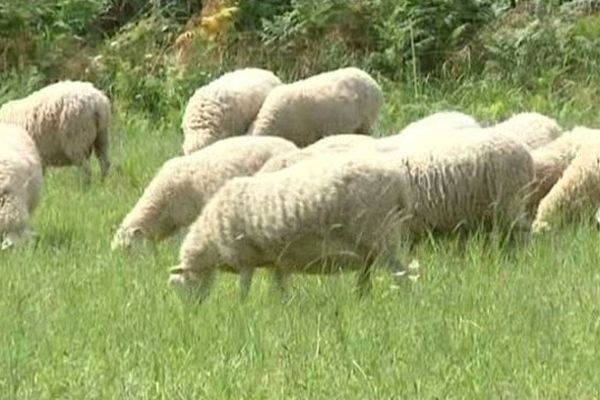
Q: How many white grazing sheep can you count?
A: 12